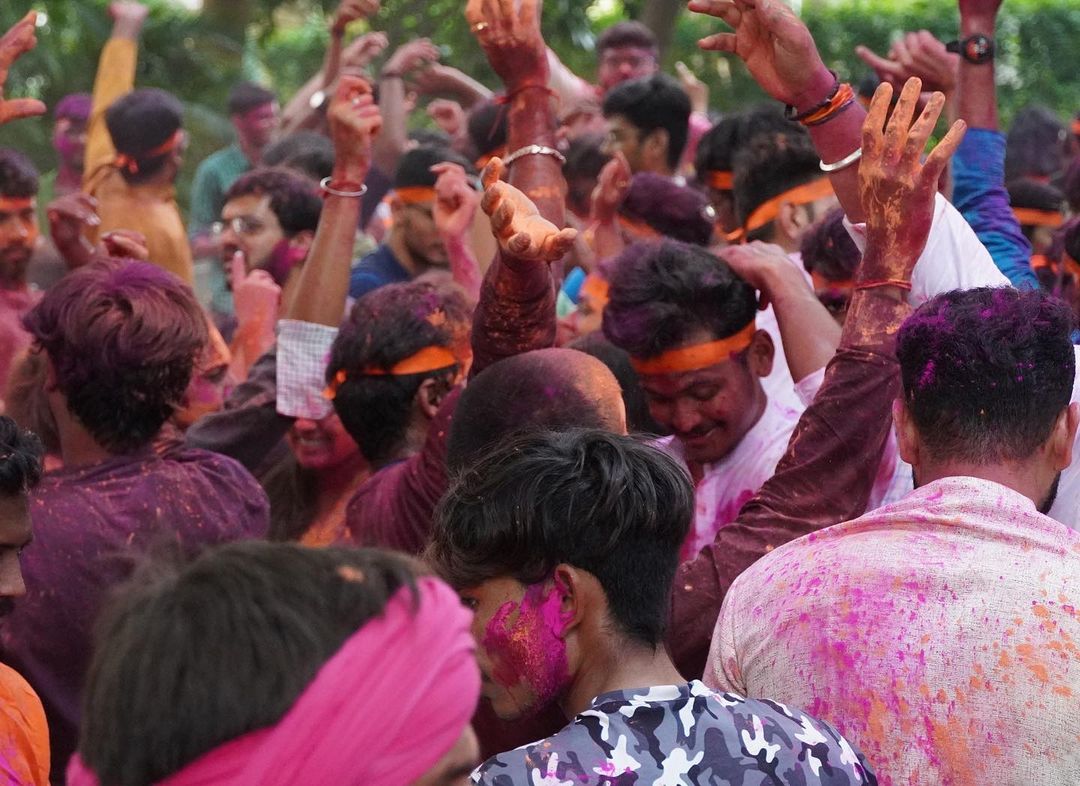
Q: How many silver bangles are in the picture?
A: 3